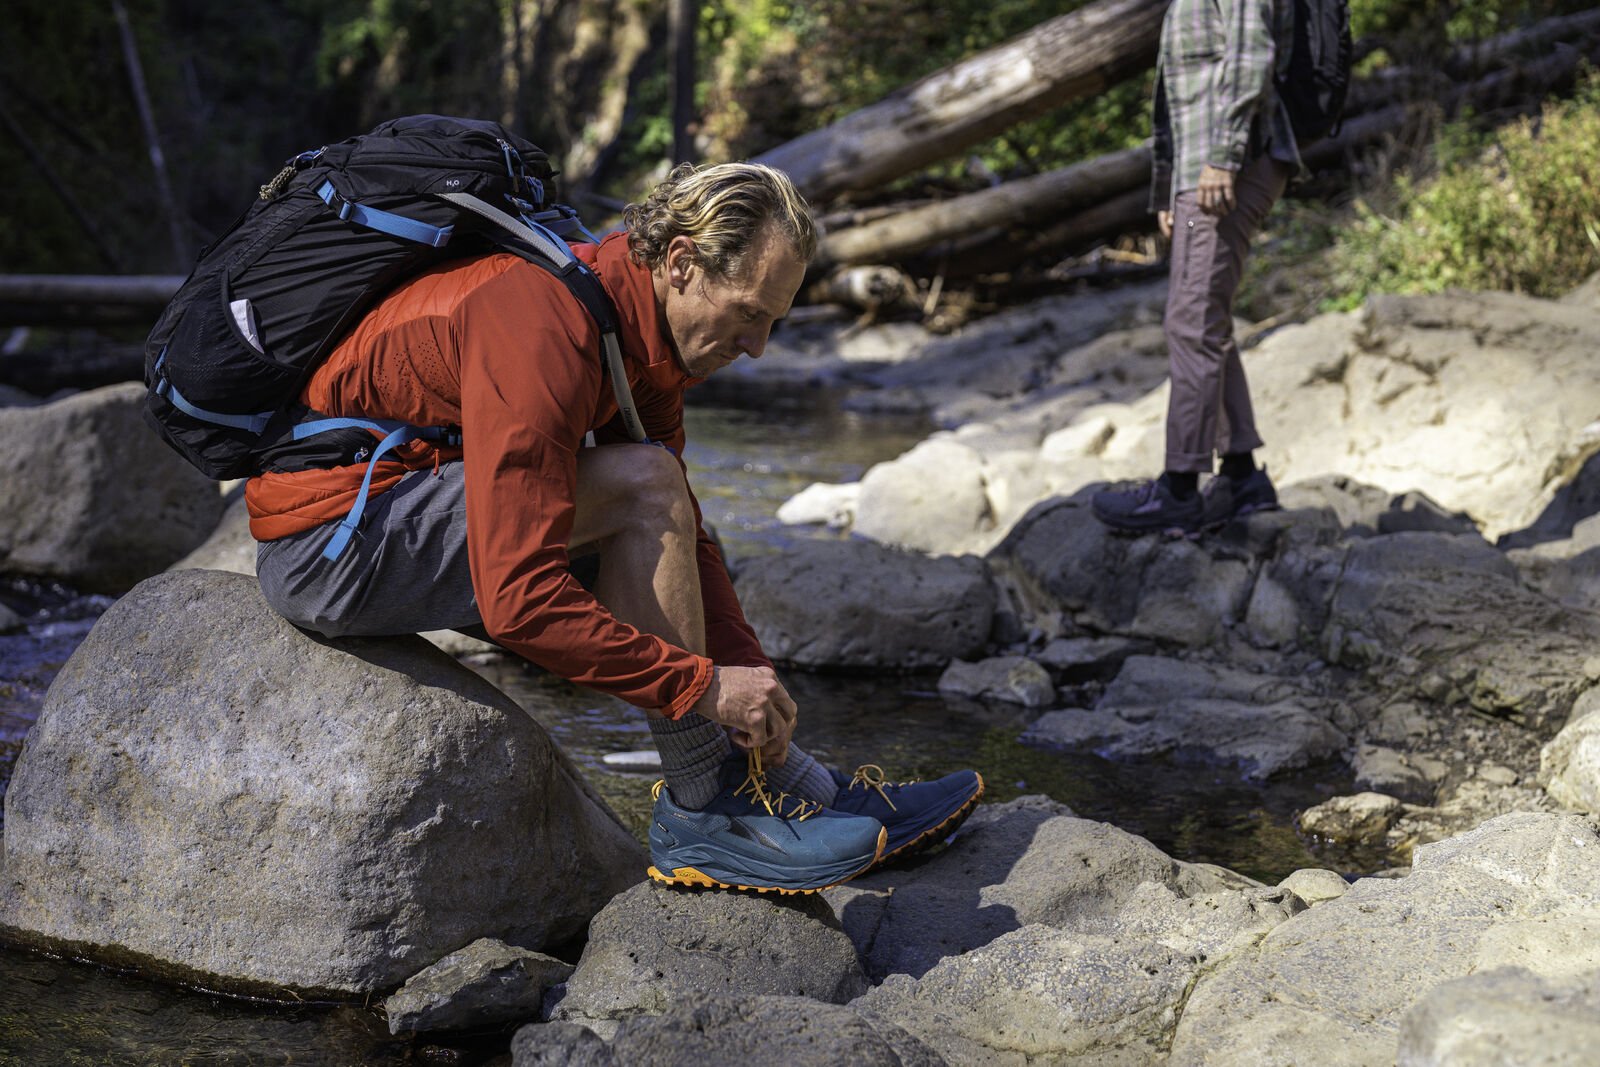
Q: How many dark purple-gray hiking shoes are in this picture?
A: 2